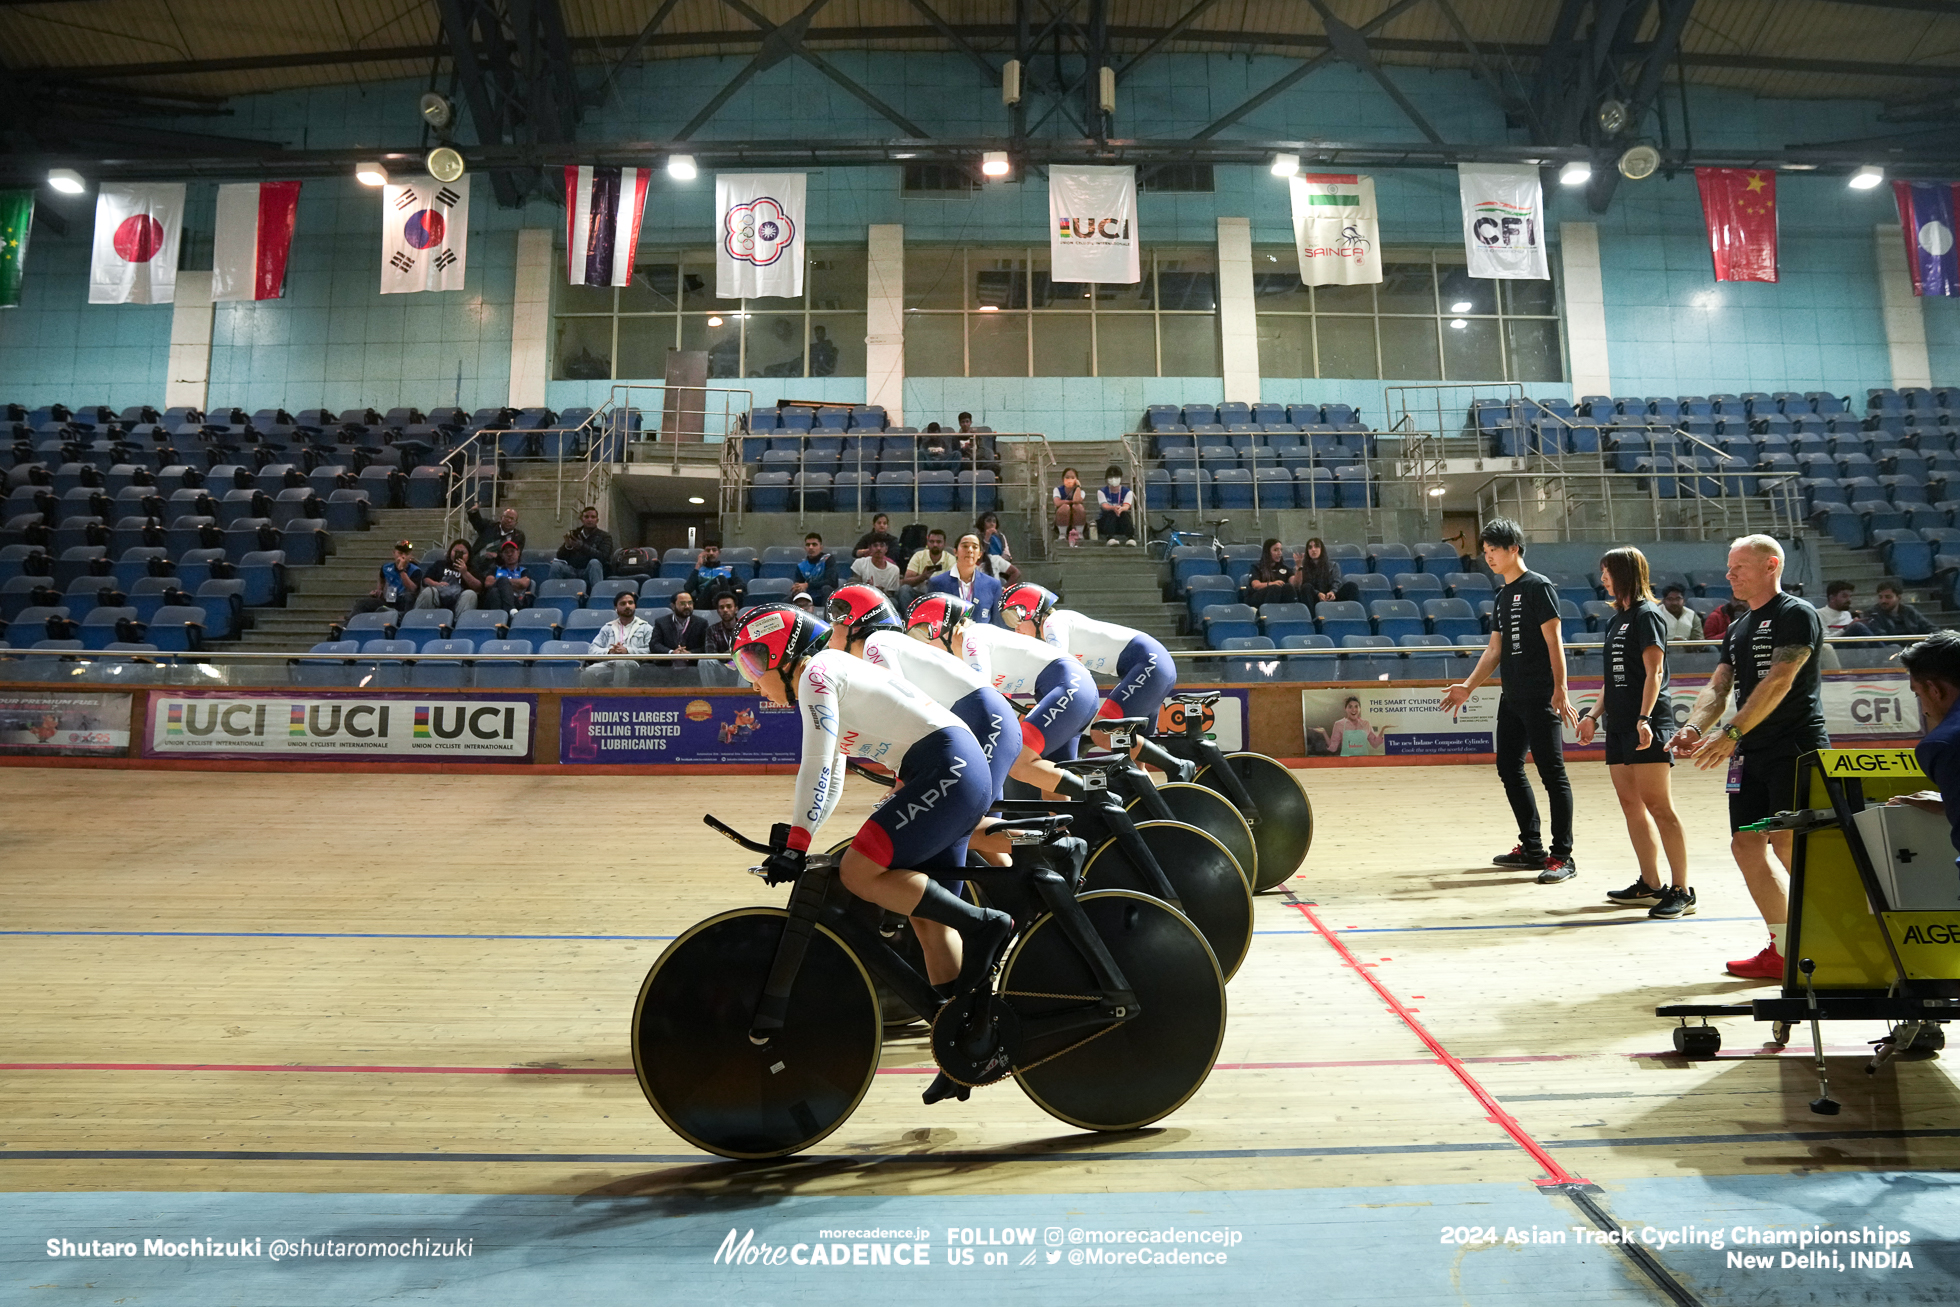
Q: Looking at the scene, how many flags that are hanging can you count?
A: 11